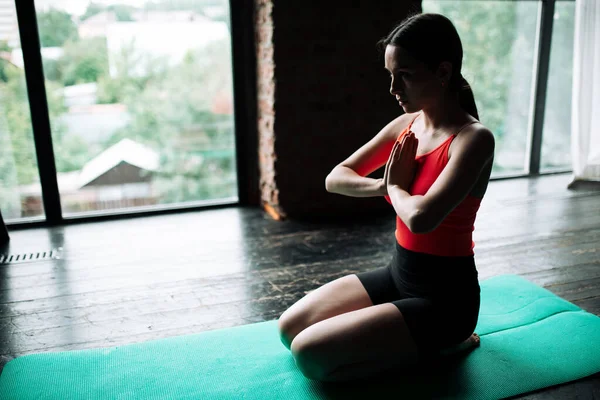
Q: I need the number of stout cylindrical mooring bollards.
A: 0